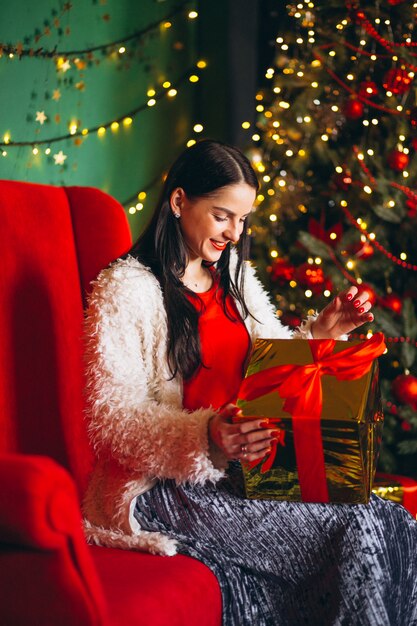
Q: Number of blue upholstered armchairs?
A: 0